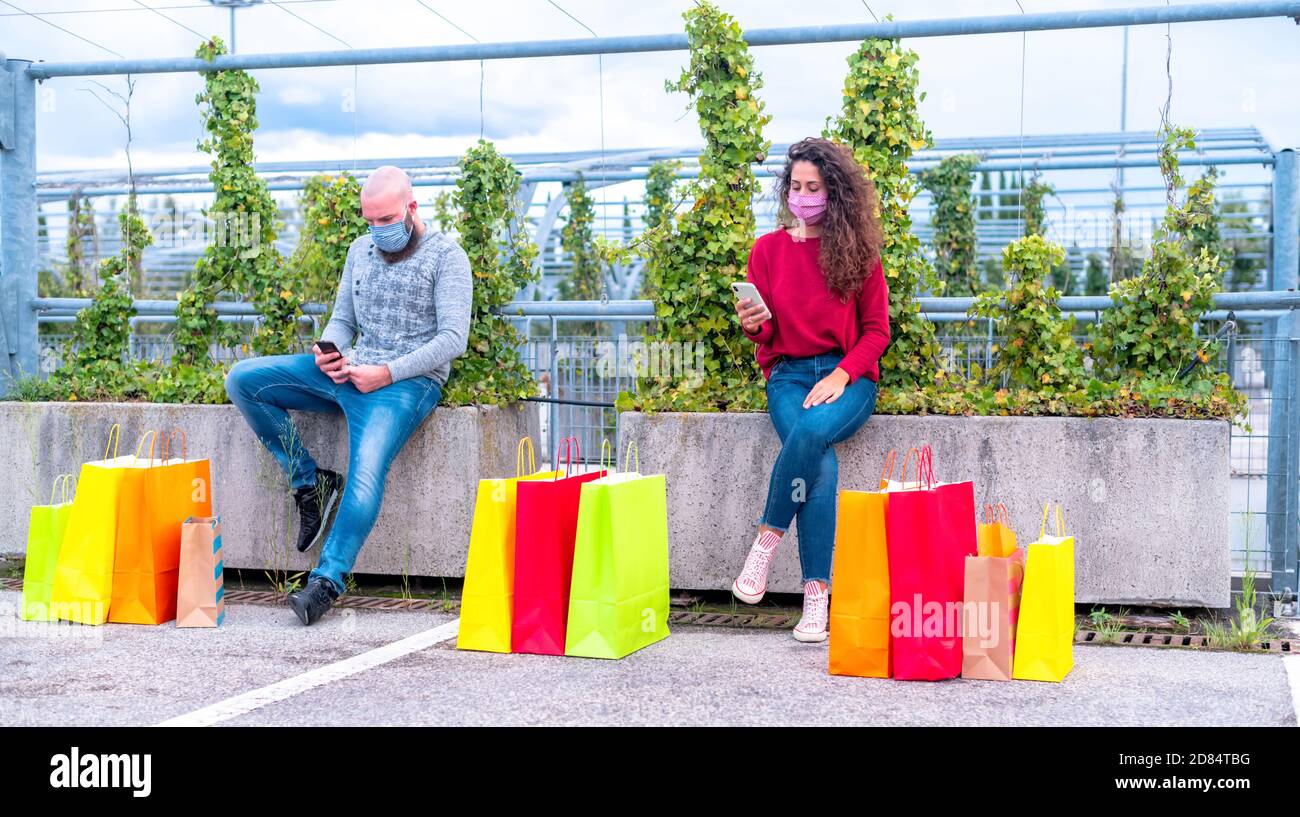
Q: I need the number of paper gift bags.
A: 12